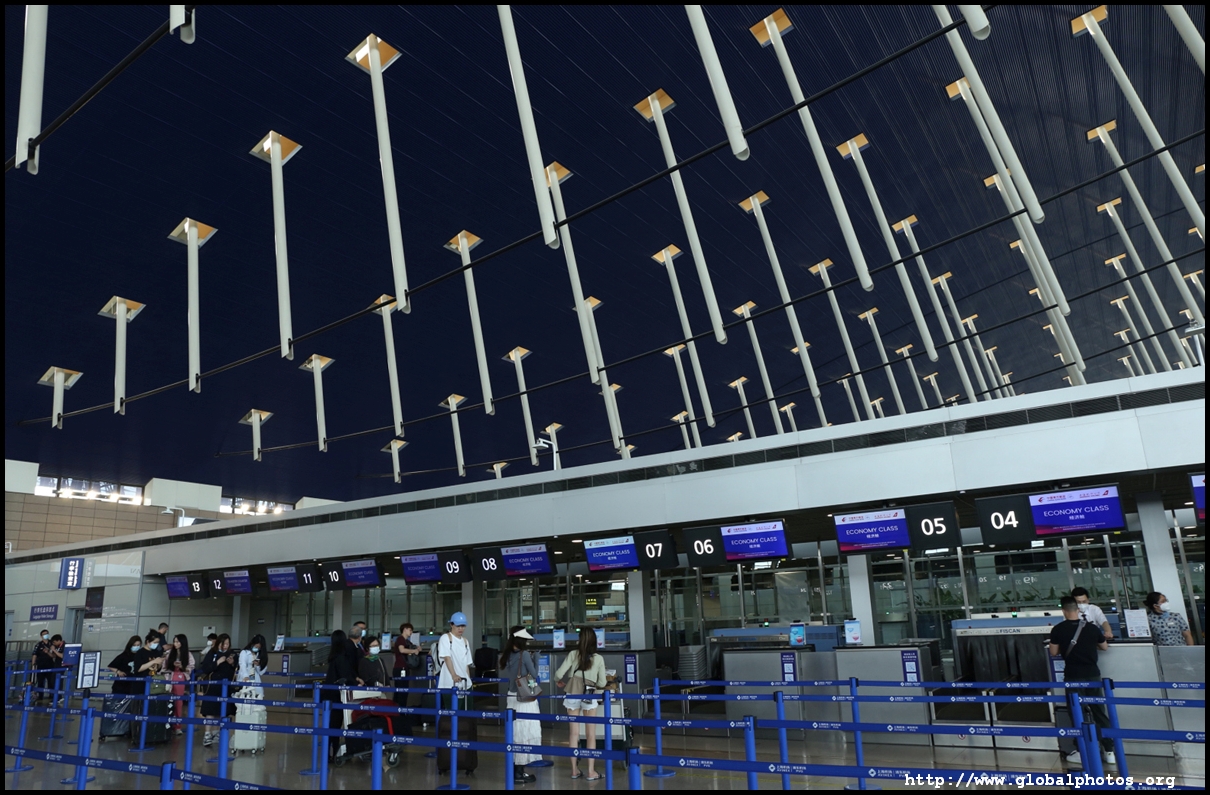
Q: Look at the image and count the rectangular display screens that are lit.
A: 11